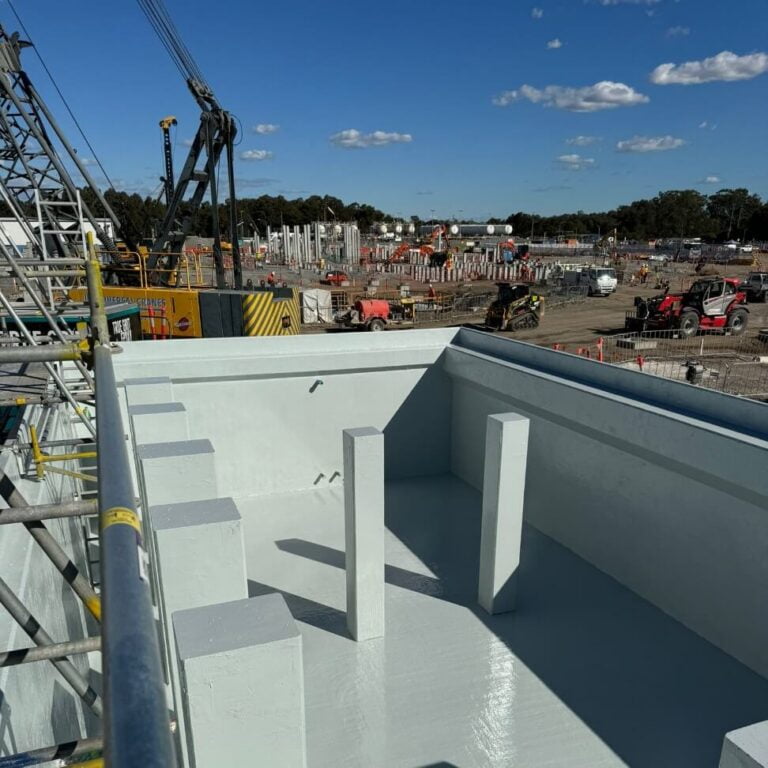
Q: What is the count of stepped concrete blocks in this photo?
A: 5